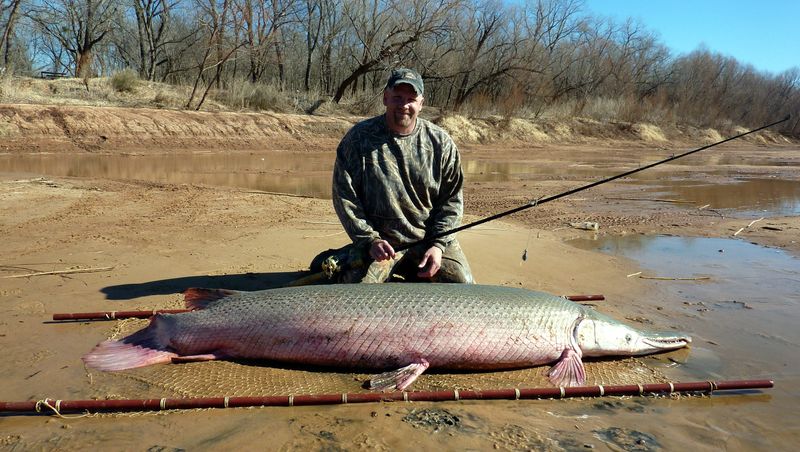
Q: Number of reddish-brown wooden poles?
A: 2